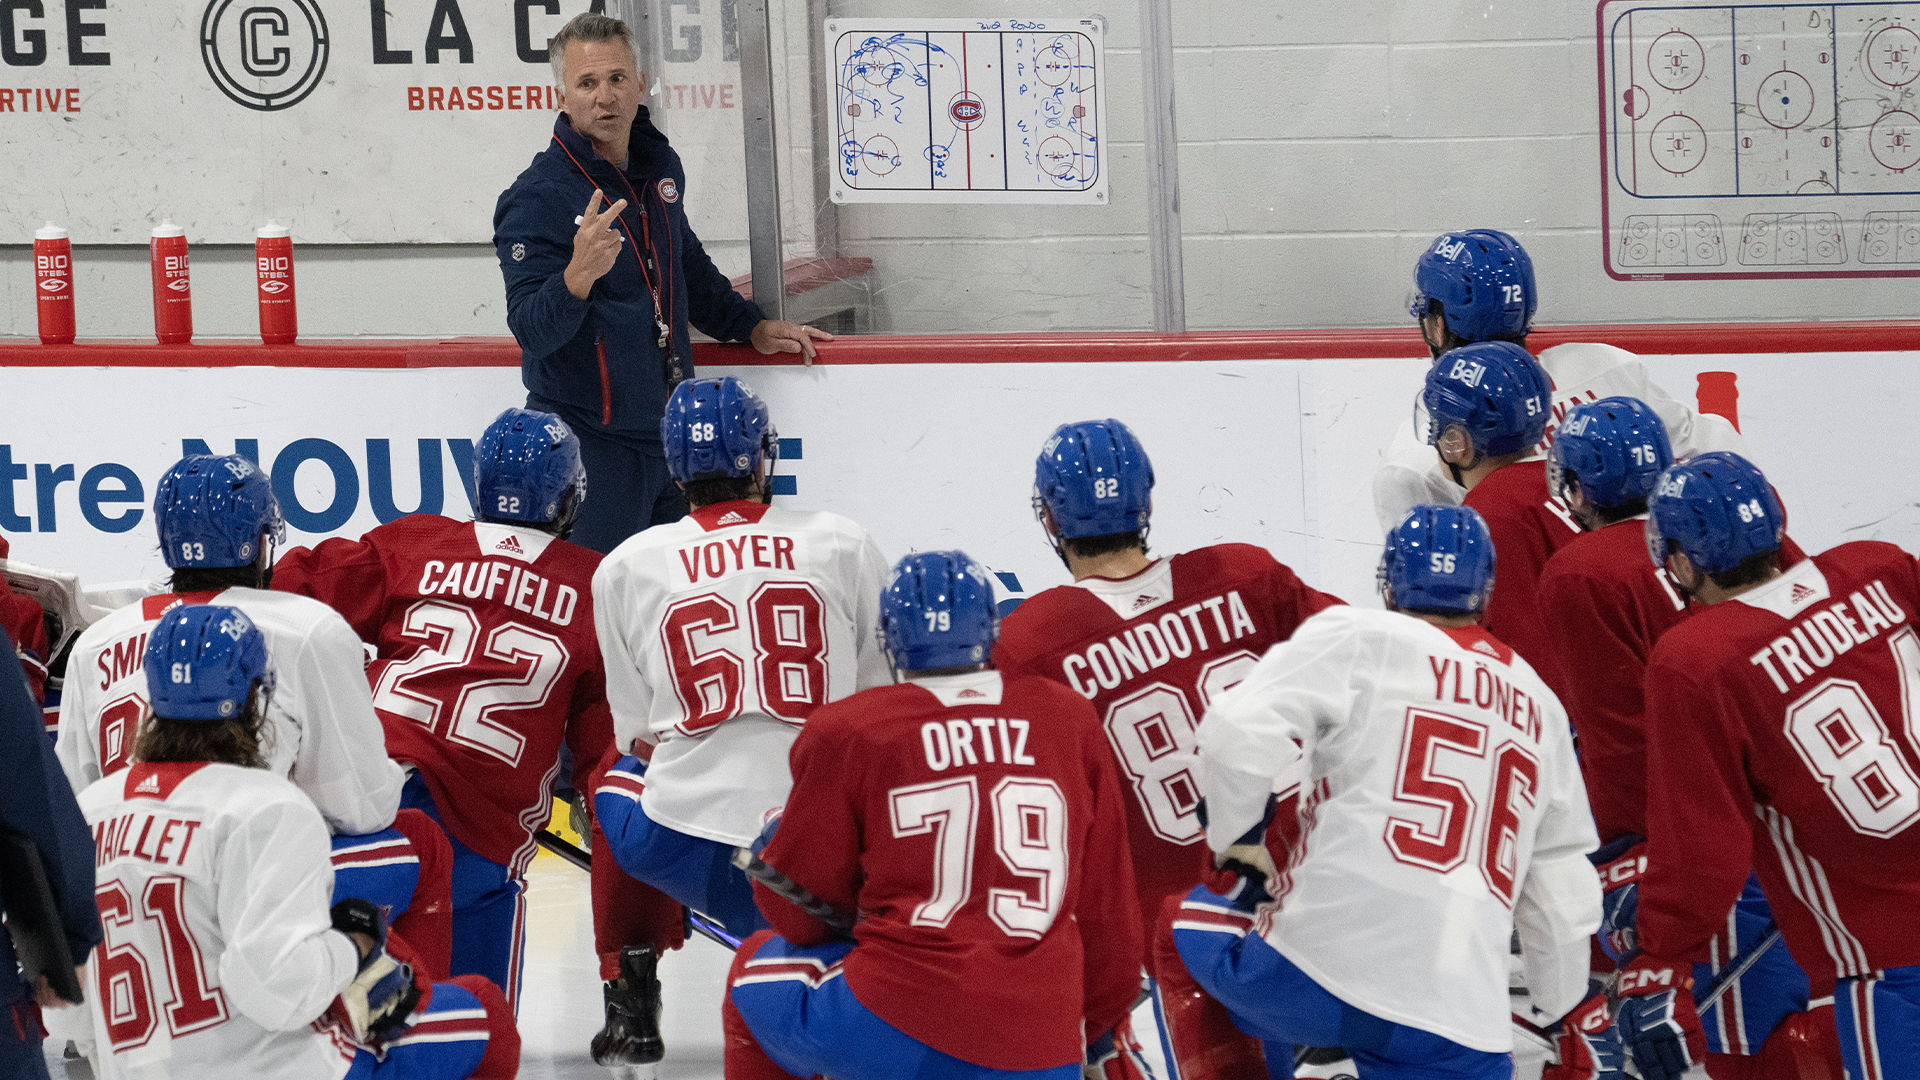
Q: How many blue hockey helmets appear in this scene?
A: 11